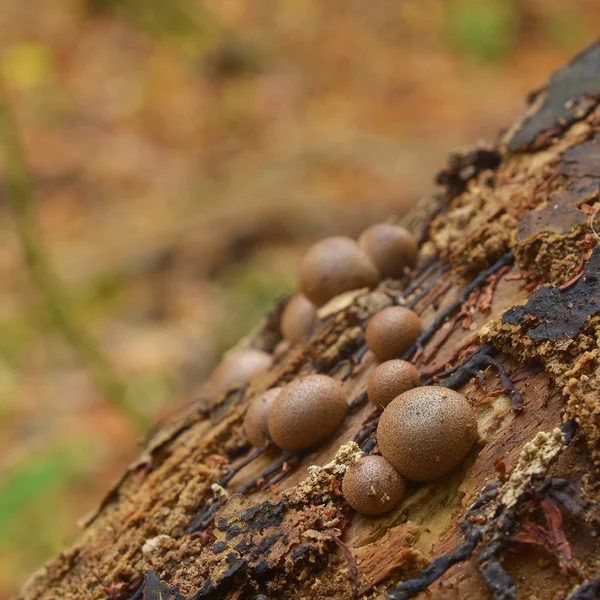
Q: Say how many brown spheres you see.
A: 10